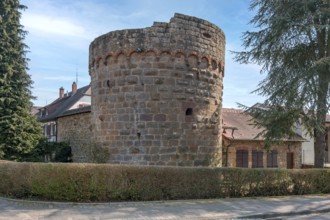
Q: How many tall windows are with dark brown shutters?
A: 3